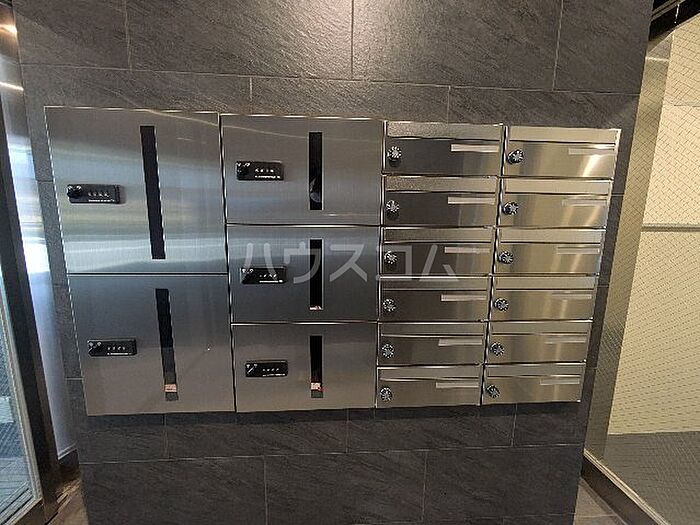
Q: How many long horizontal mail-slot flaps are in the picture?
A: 12